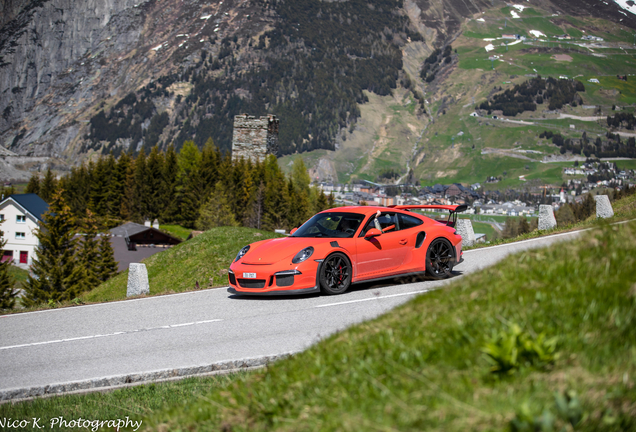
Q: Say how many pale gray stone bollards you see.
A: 4